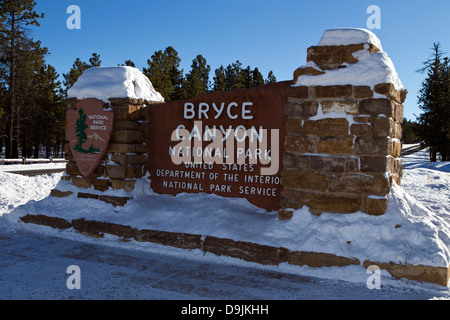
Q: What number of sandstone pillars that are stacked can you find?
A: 2